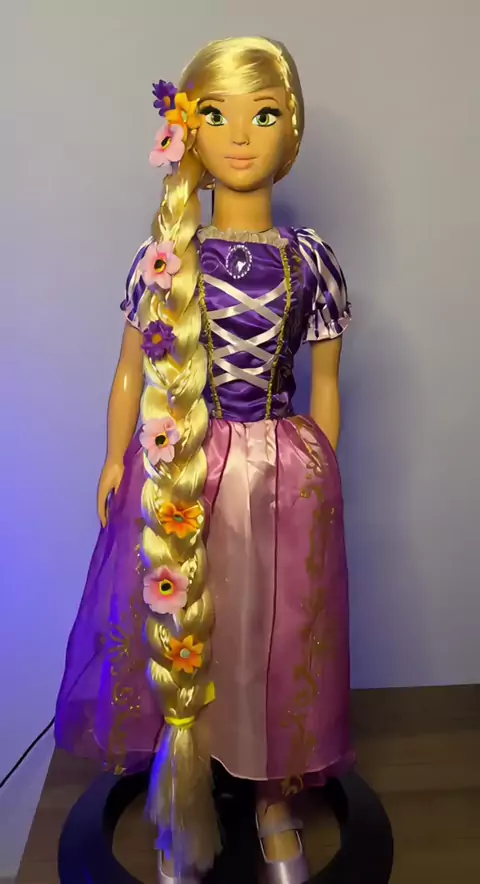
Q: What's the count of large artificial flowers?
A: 9